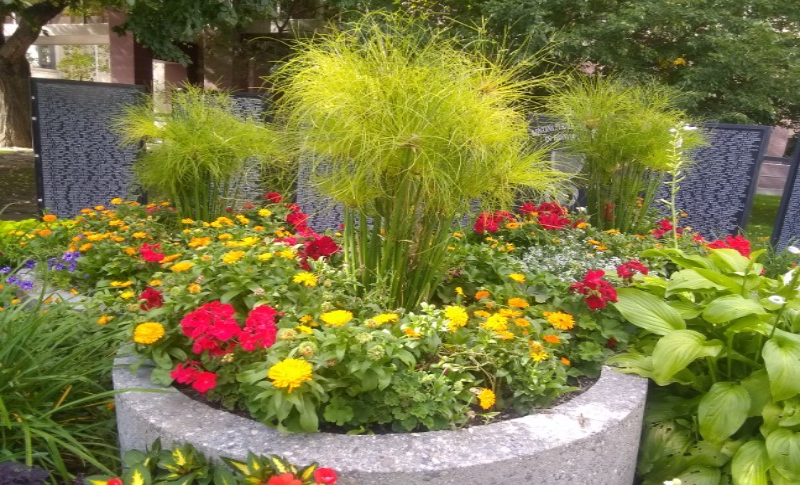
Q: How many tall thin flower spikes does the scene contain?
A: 1